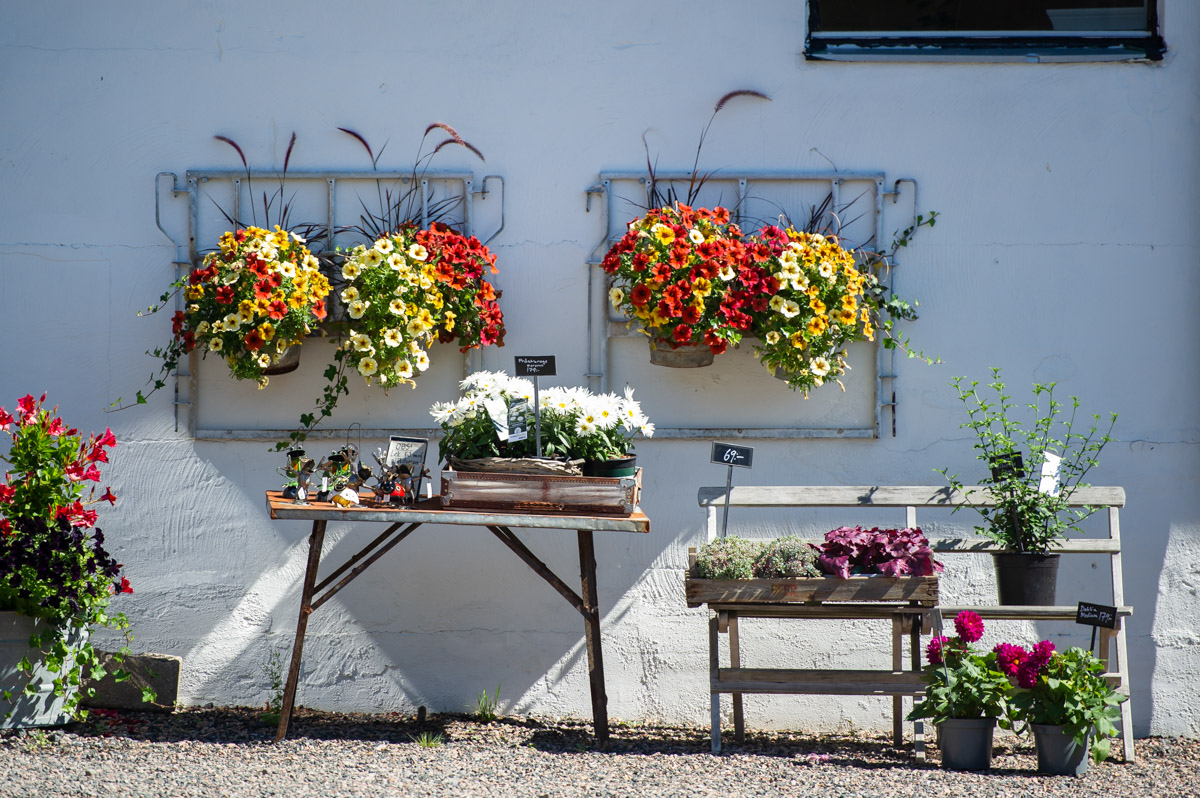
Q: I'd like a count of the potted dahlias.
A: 2